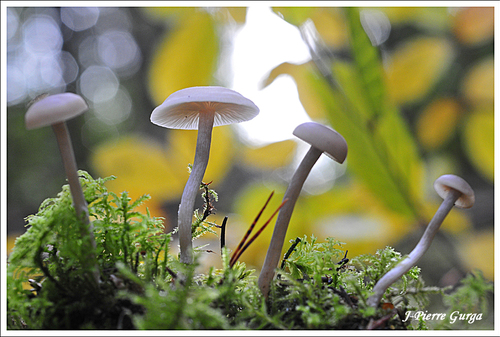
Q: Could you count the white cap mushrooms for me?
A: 4